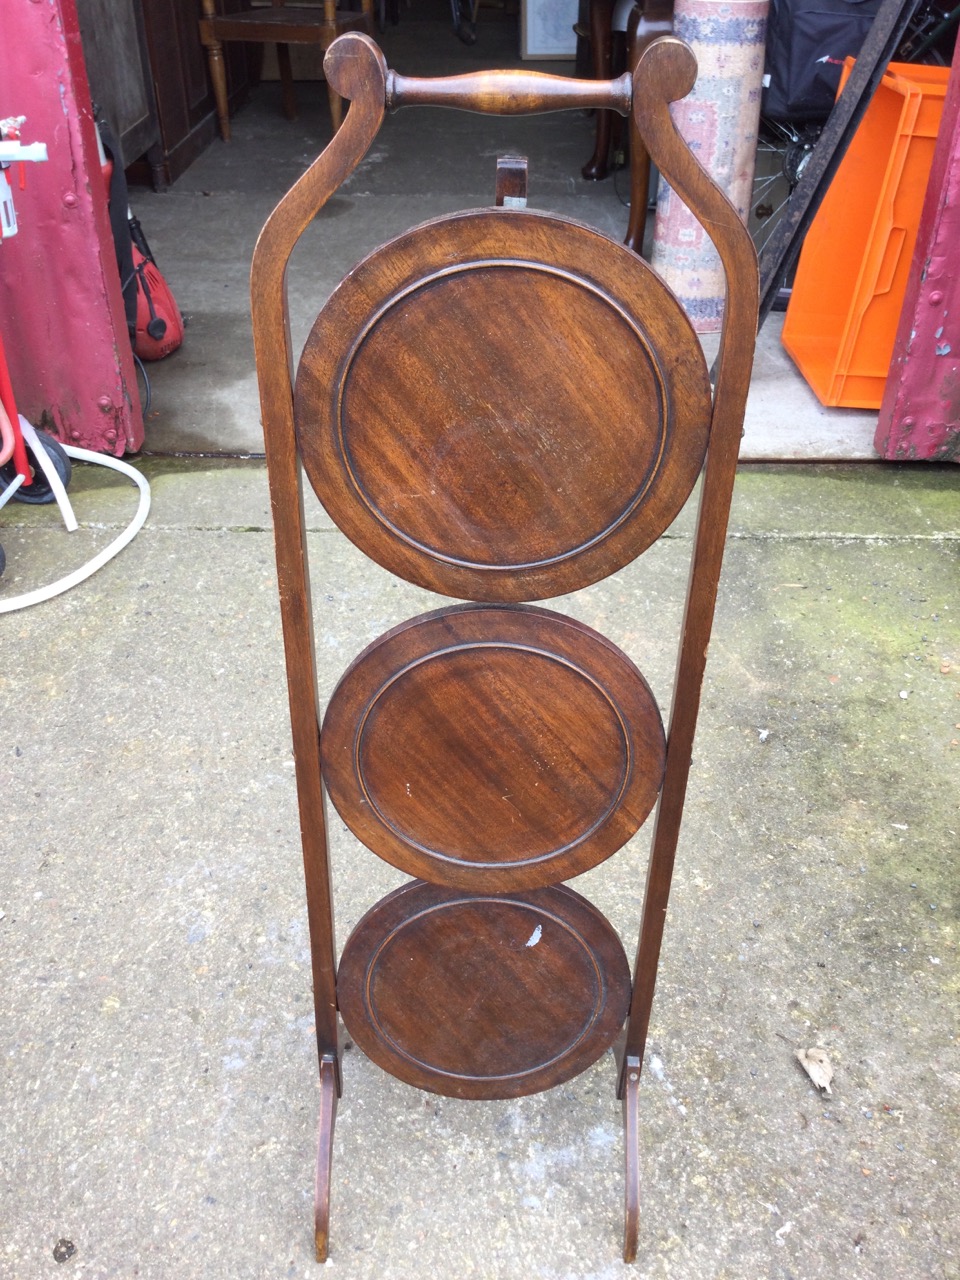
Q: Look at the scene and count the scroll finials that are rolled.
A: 2